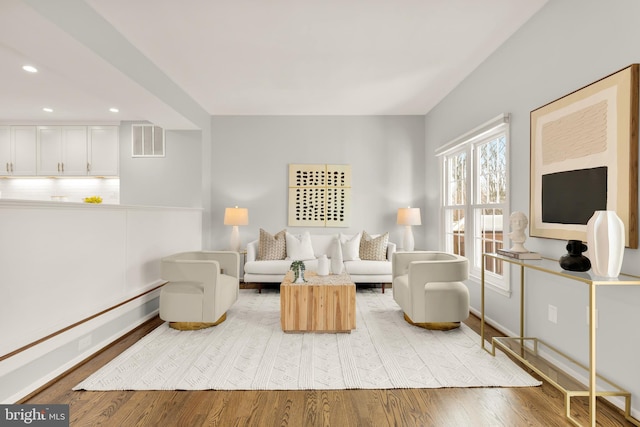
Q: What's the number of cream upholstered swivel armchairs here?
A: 2